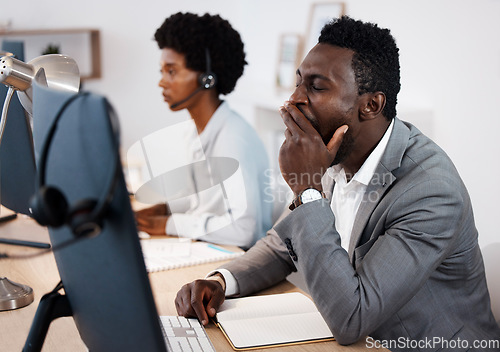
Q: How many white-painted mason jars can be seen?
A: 0